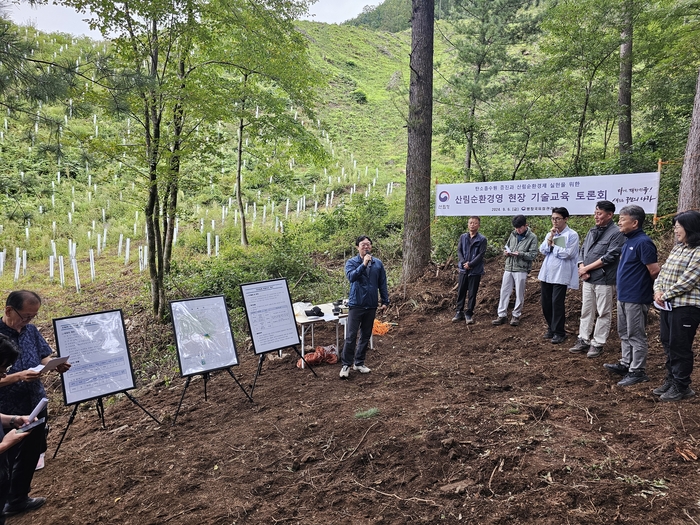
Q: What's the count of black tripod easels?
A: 3